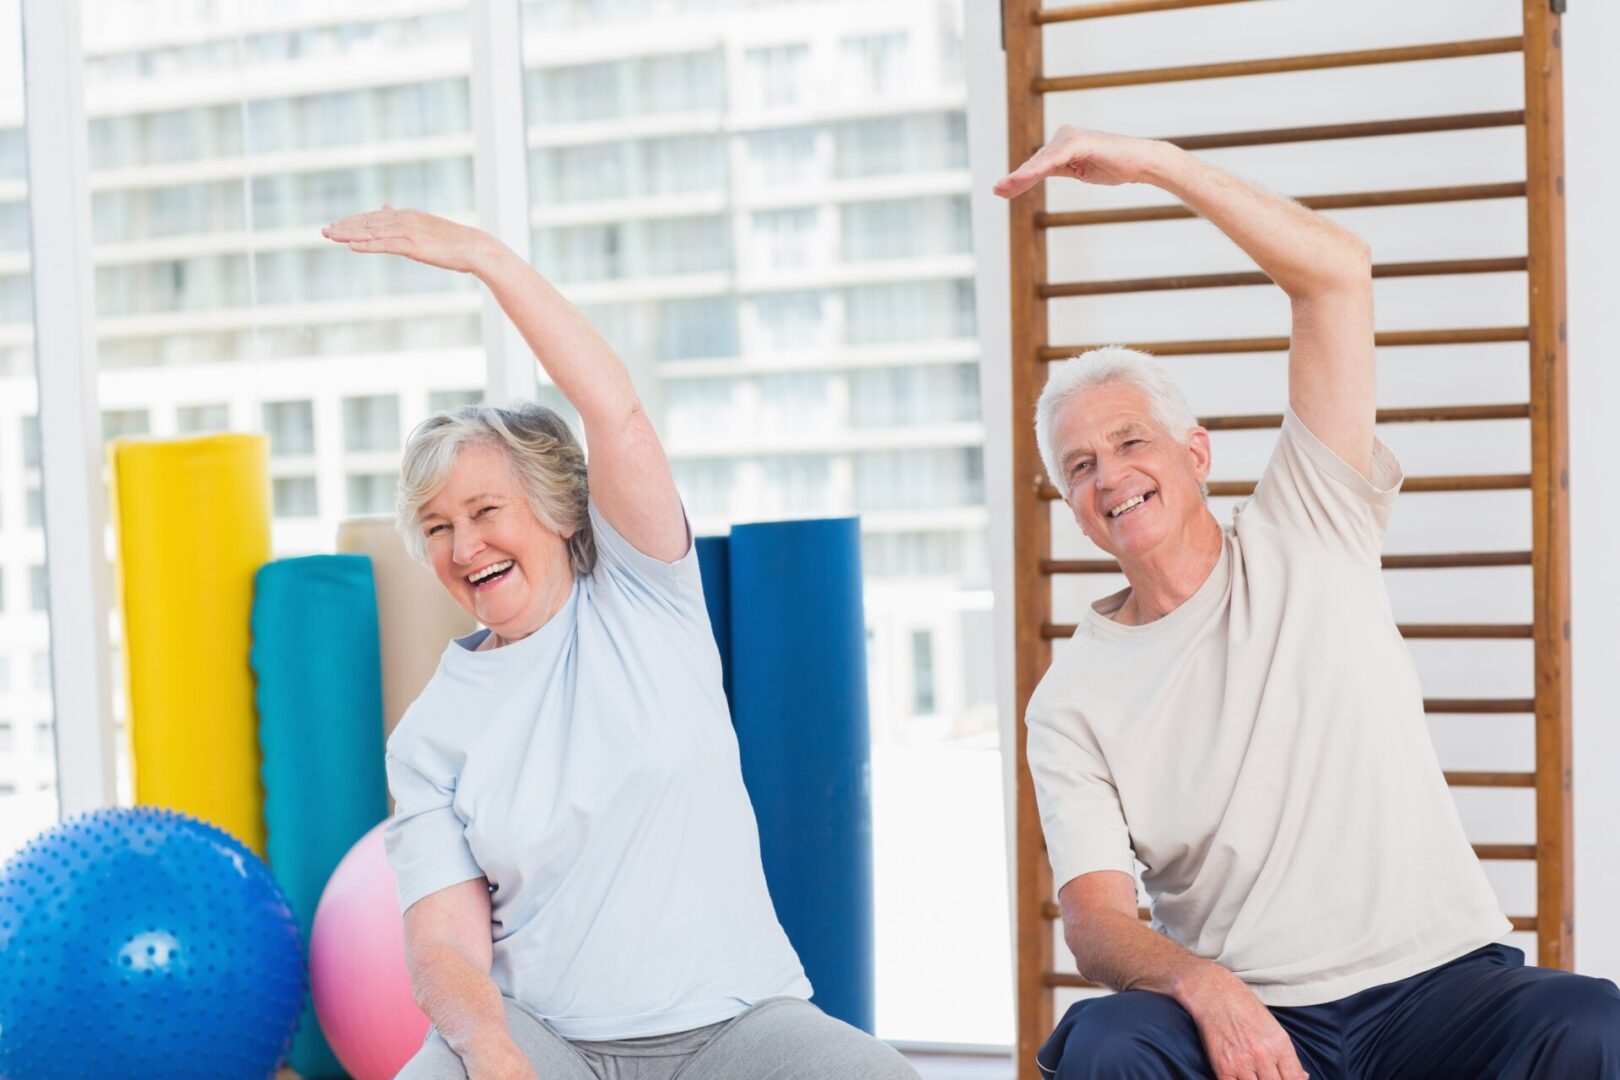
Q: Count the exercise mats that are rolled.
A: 5